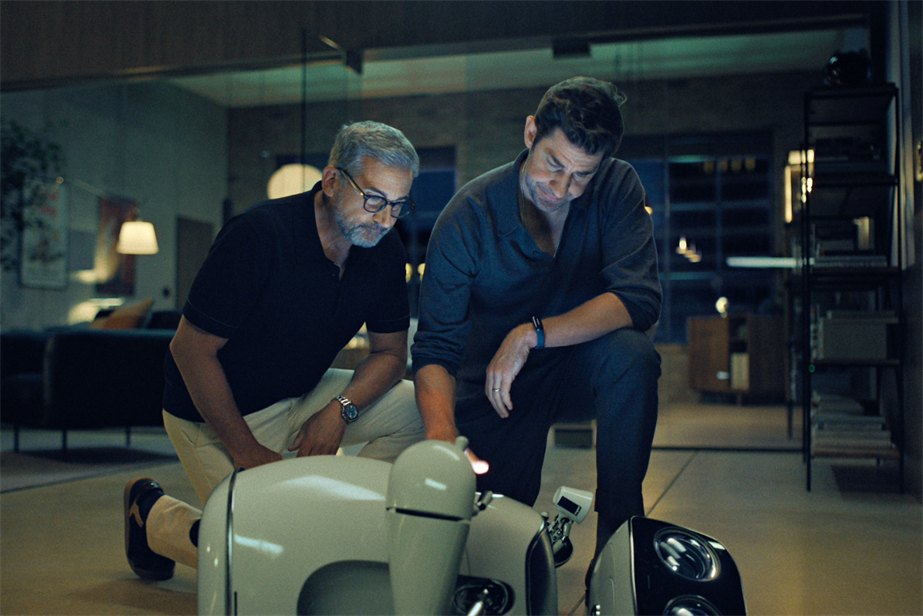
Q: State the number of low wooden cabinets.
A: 1